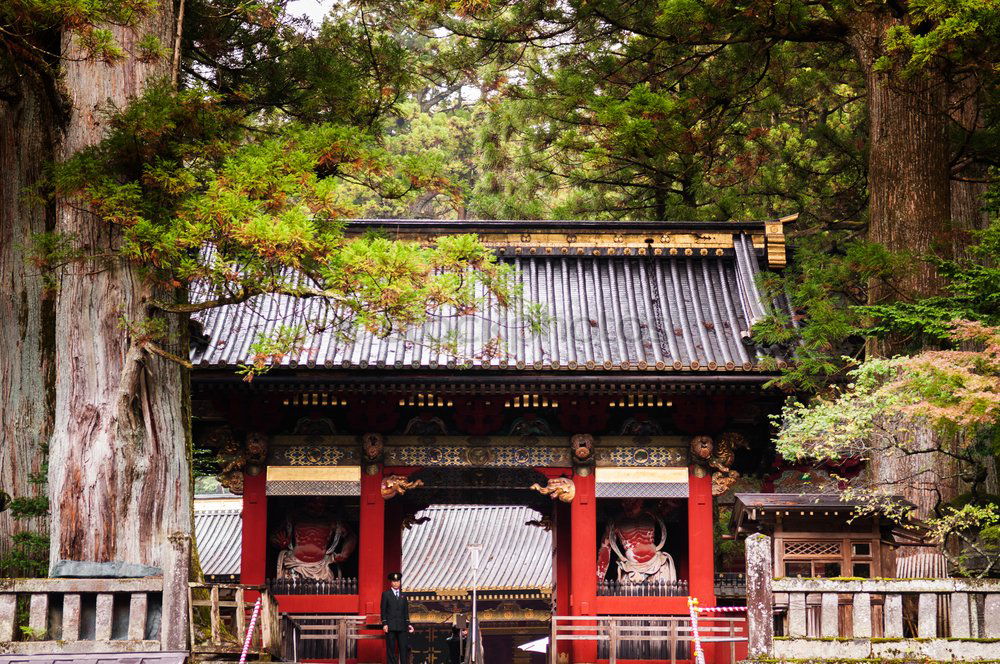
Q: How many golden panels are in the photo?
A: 2